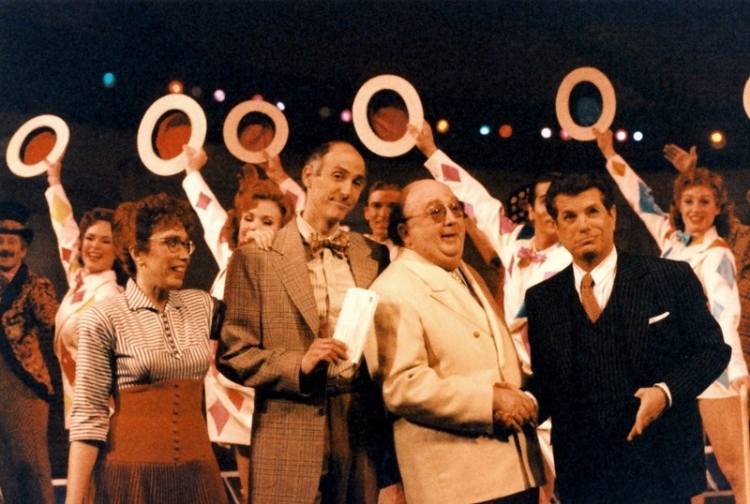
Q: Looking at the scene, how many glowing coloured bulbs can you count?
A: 14